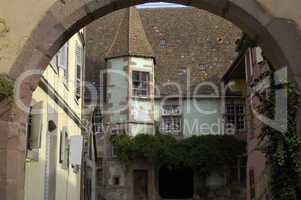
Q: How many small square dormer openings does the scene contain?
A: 2